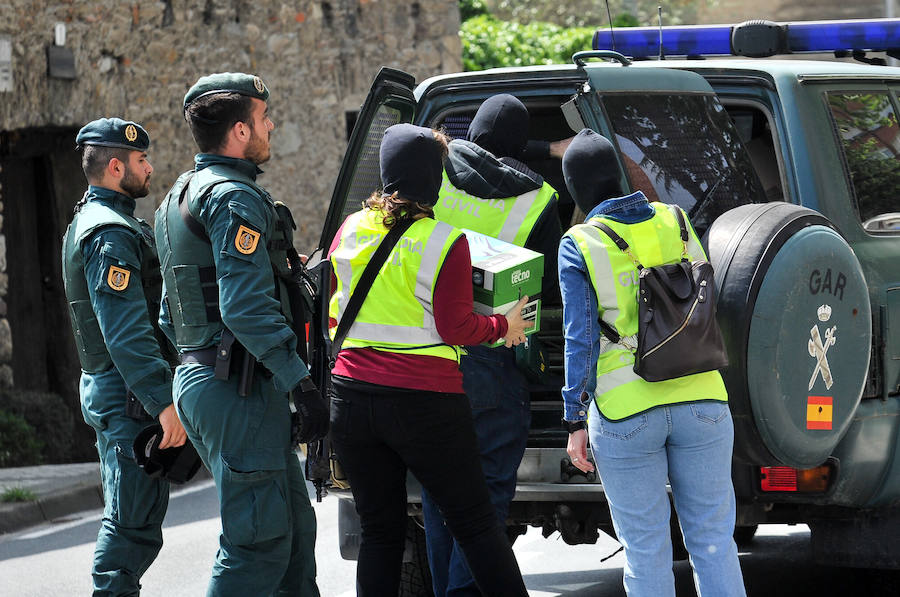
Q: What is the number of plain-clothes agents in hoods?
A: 3